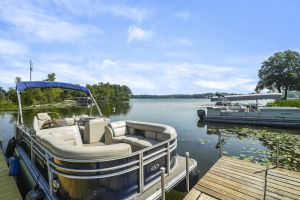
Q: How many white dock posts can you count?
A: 2